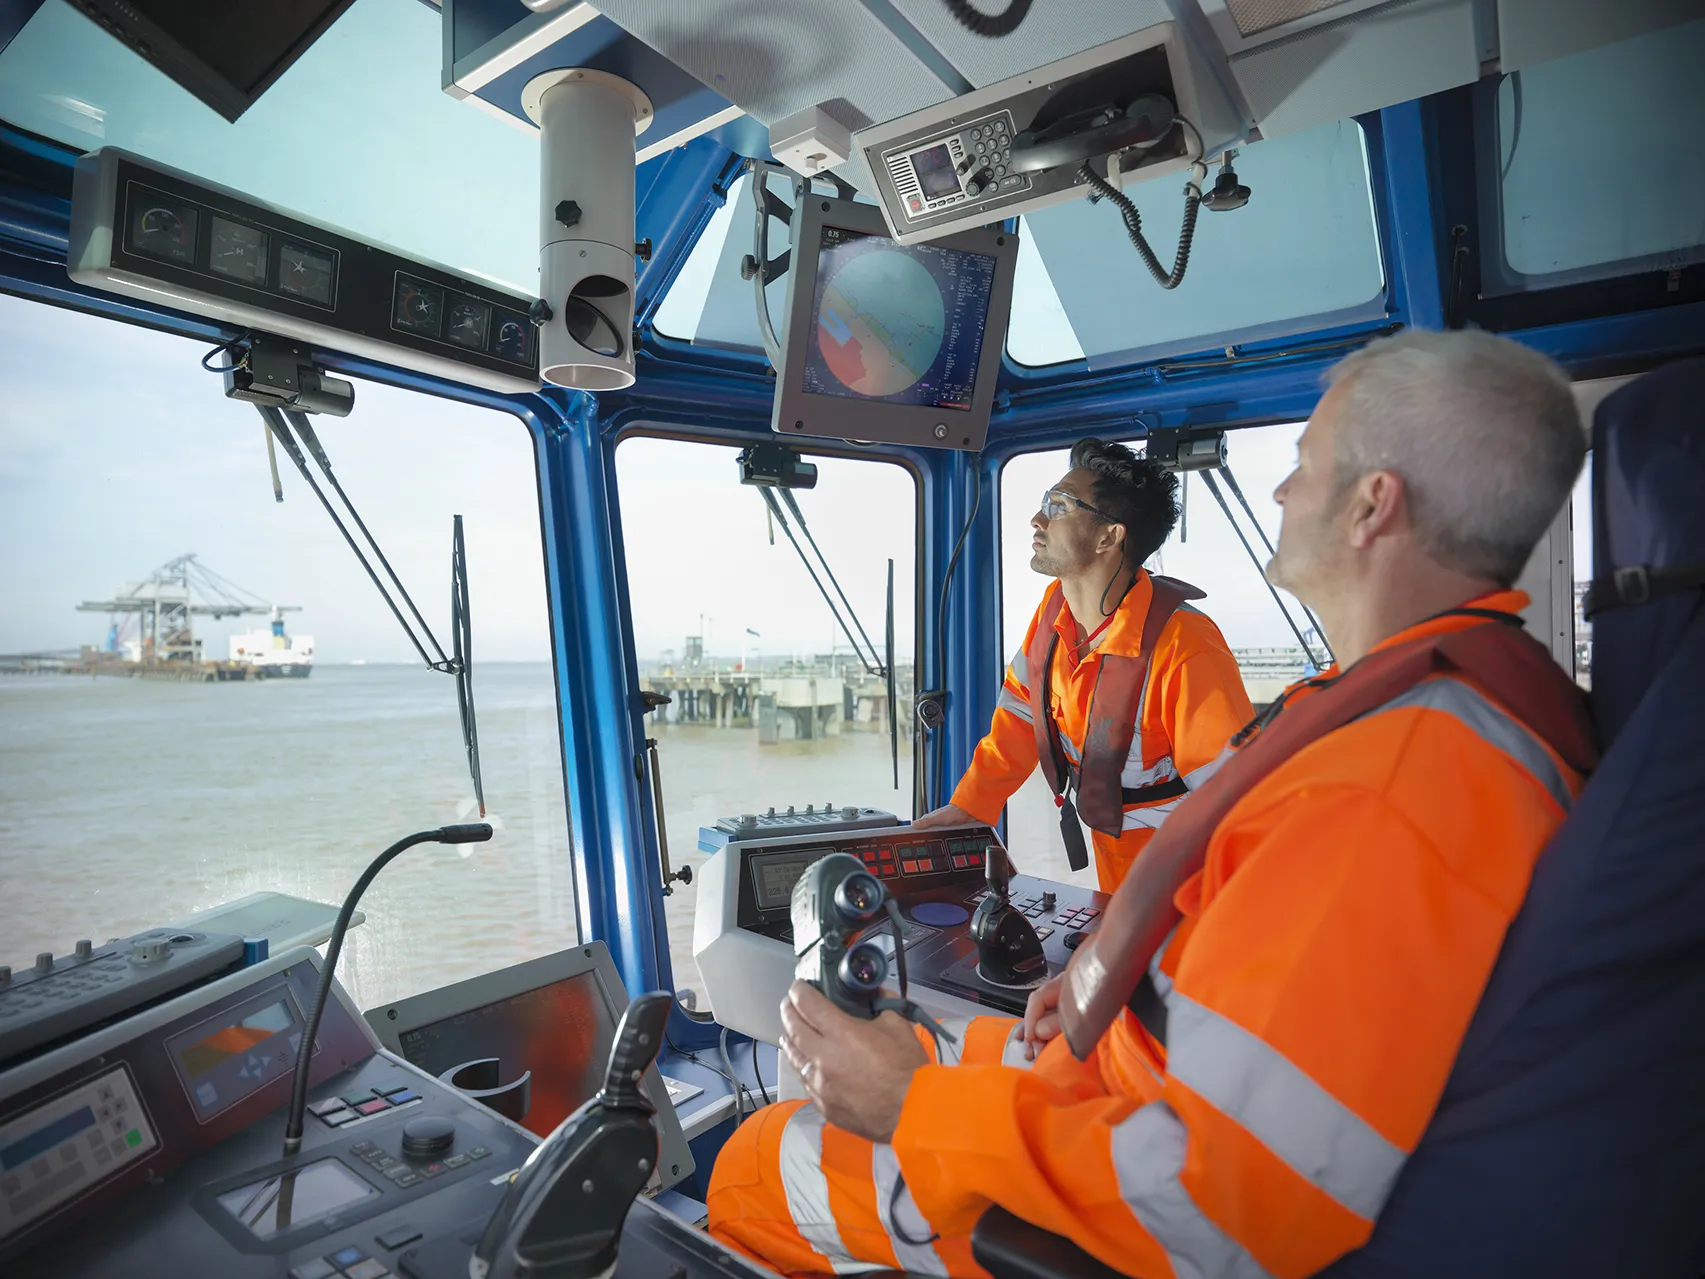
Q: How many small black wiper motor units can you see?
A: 3